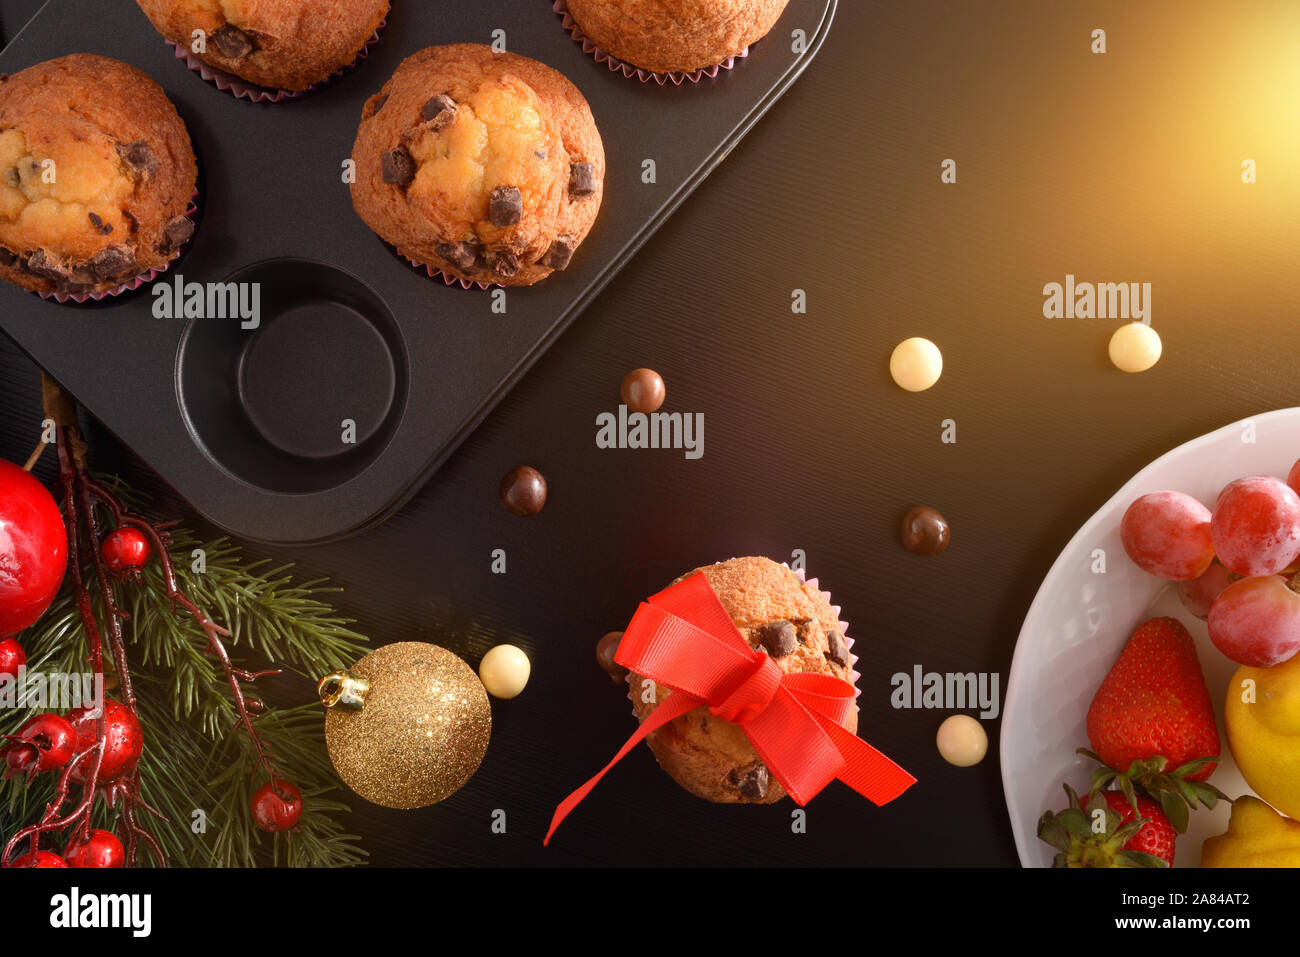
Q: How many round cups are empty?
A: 1